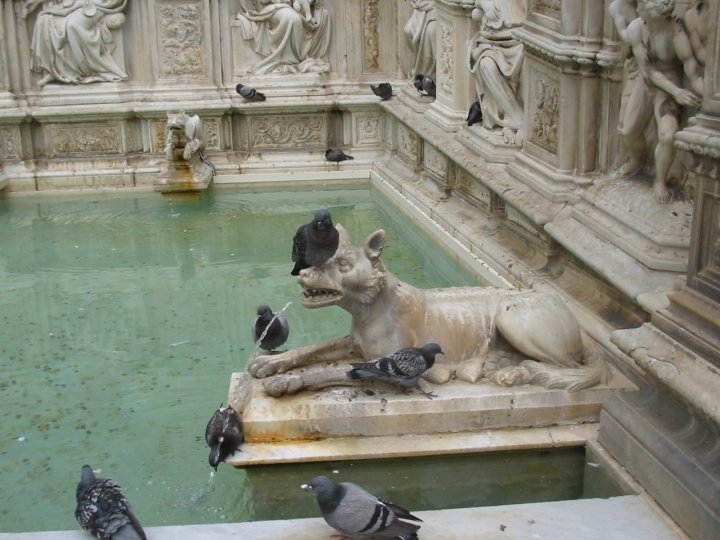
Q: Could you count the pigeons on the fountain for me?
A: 11